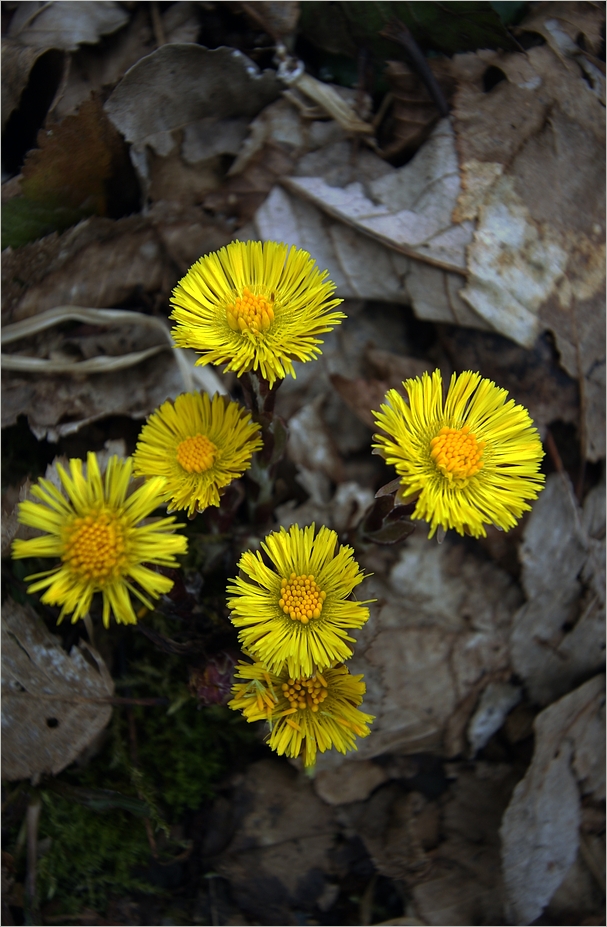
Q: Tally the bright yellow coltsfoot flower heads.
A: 6